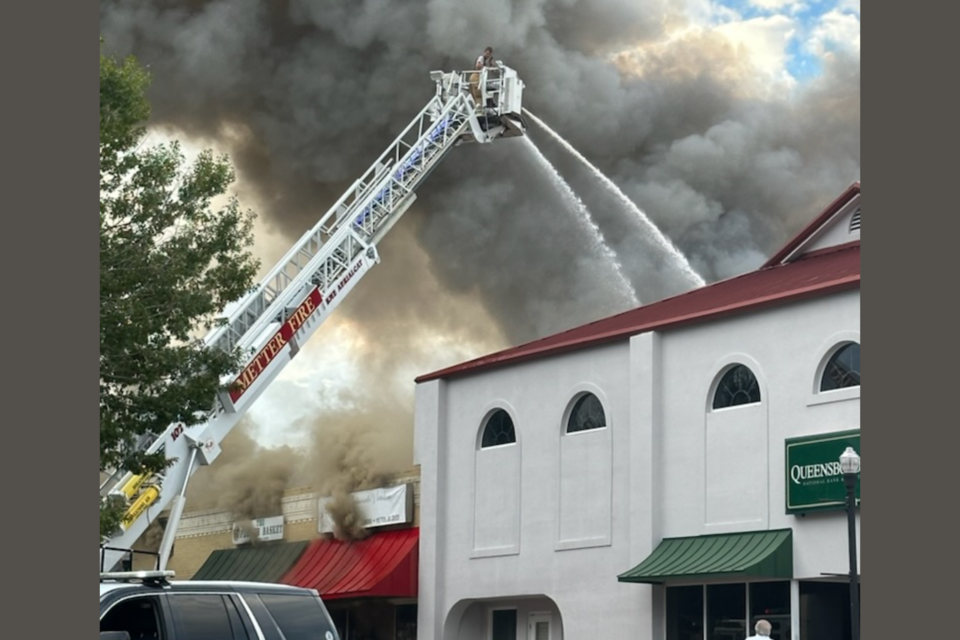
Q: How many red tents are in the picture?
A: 1